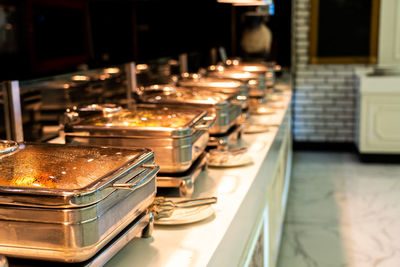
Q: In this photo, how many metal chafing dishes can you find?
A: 6